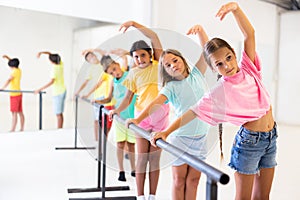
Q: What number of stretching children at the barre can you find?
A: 6